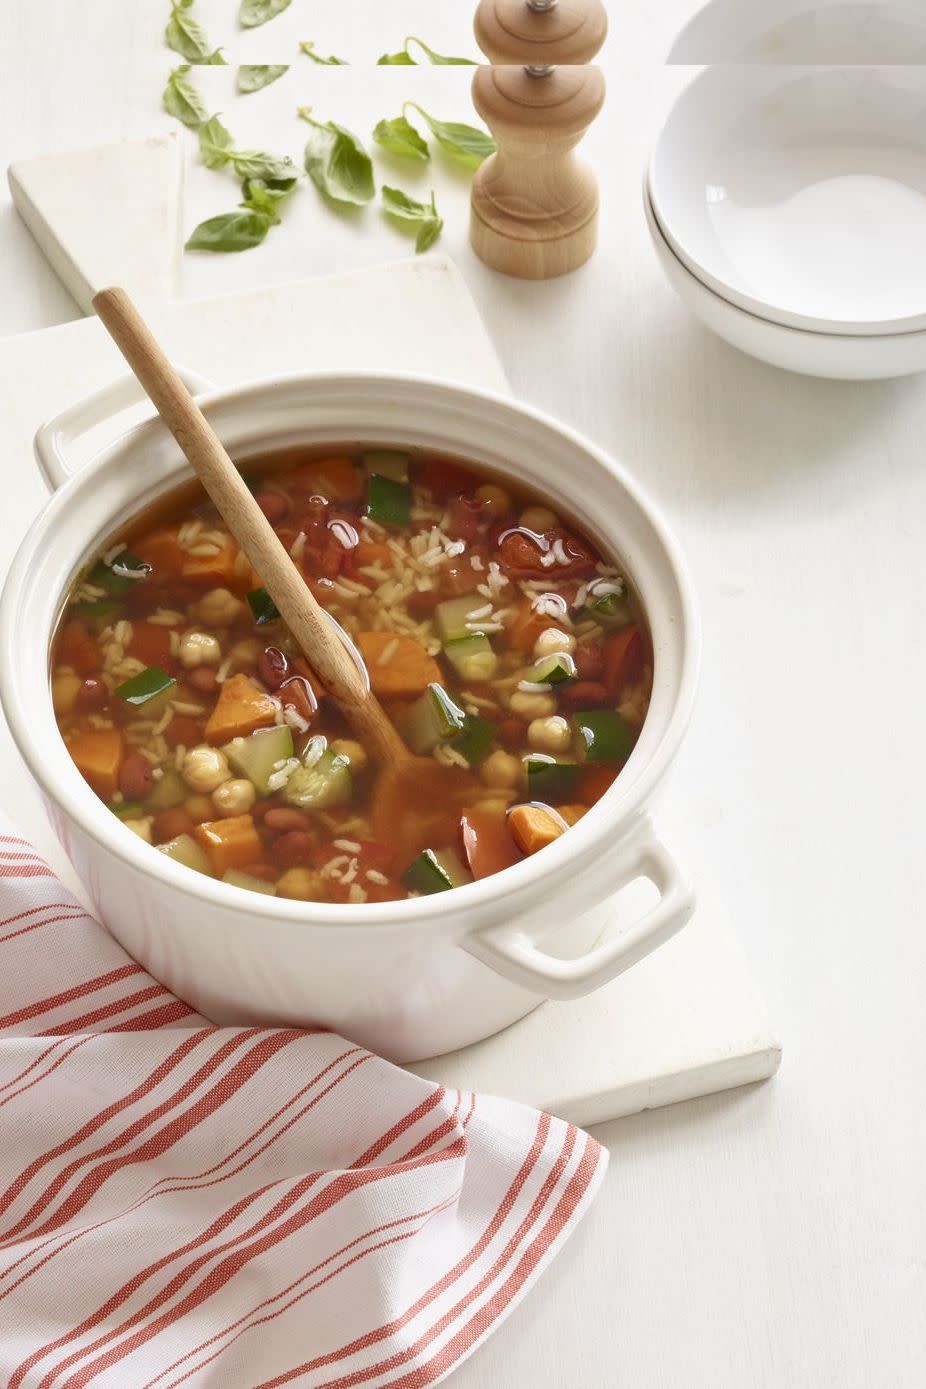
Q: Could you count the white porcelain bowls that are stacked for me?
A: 2